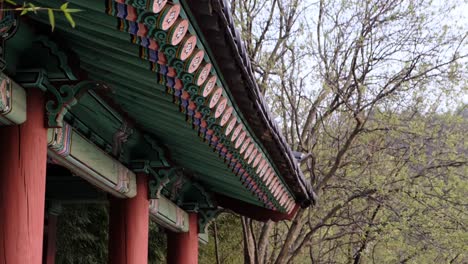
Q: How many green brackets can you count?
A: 3